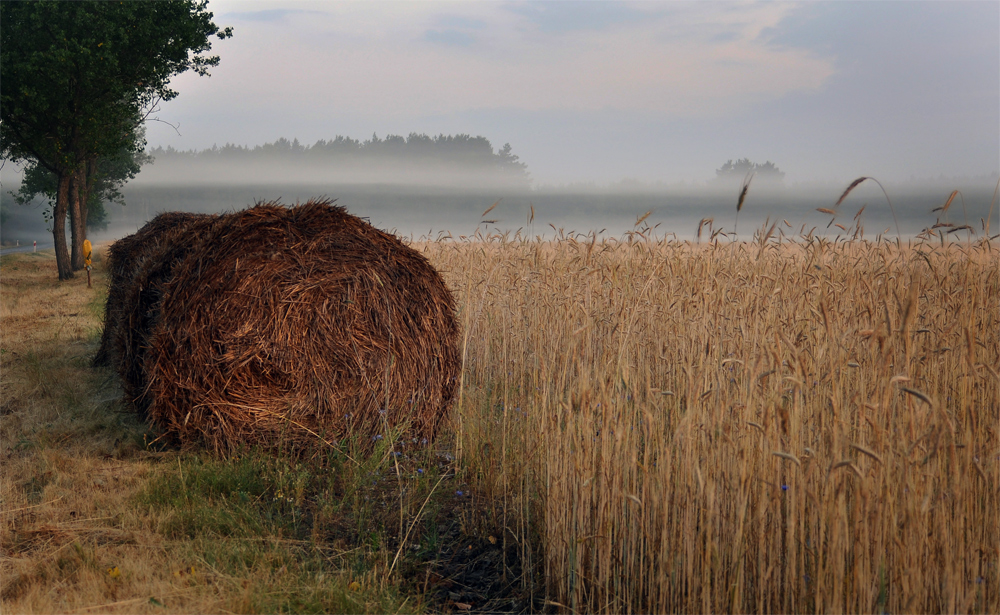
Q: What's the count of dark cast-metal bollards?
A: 0